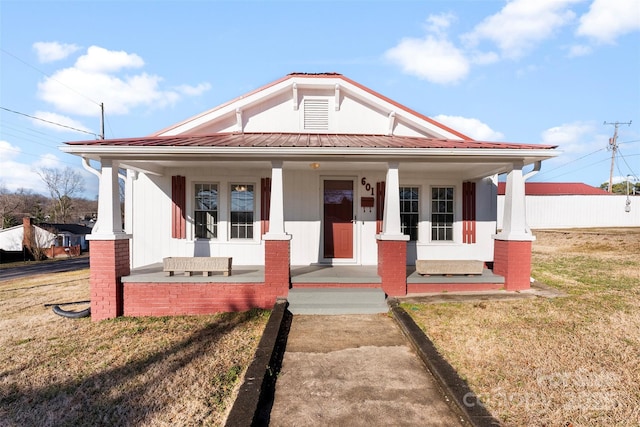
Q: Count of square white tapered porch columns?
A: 4